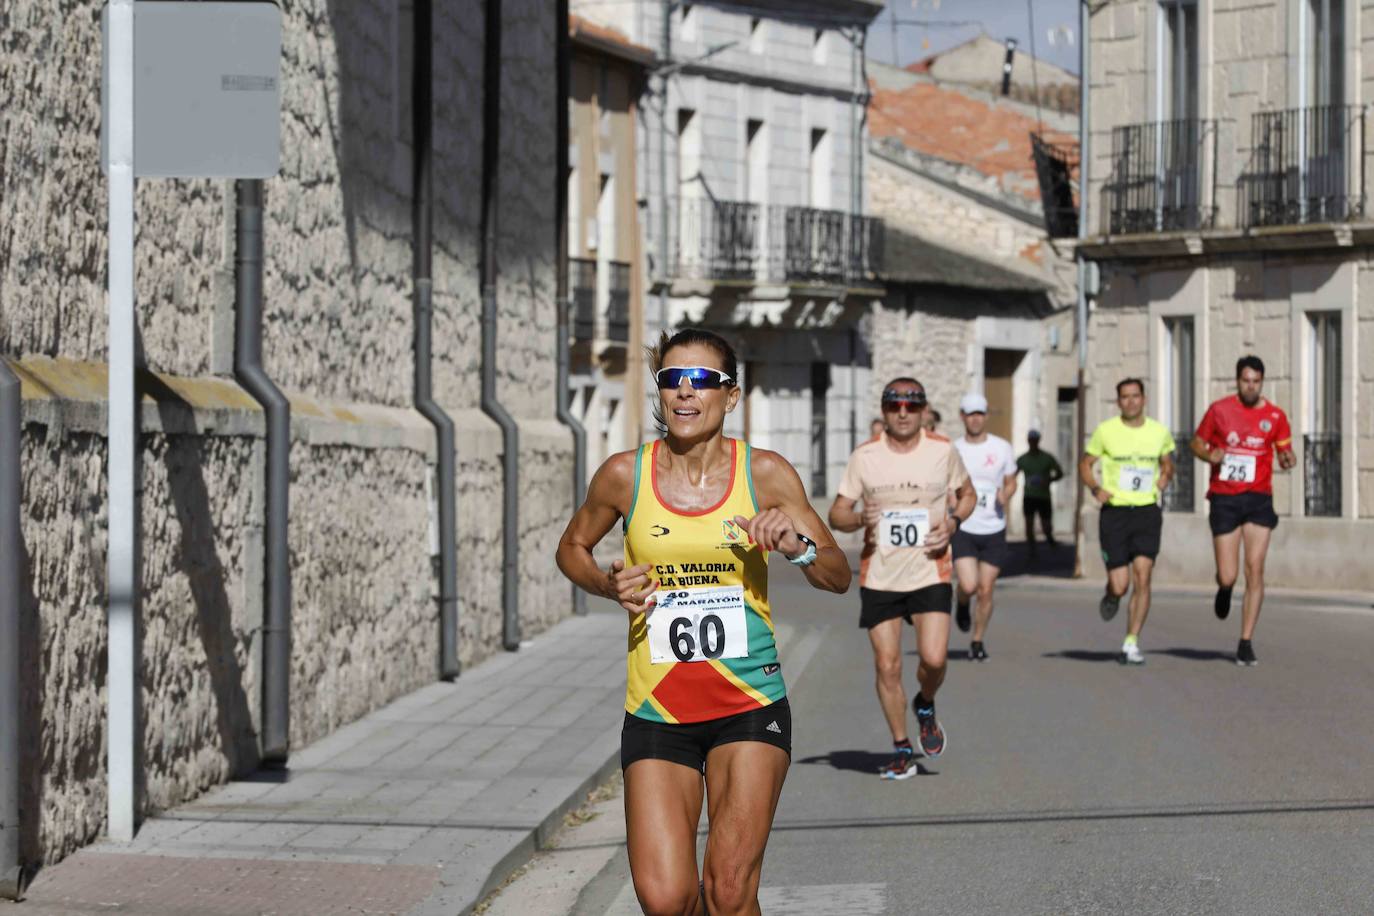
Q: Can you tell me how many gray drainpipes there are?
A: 5